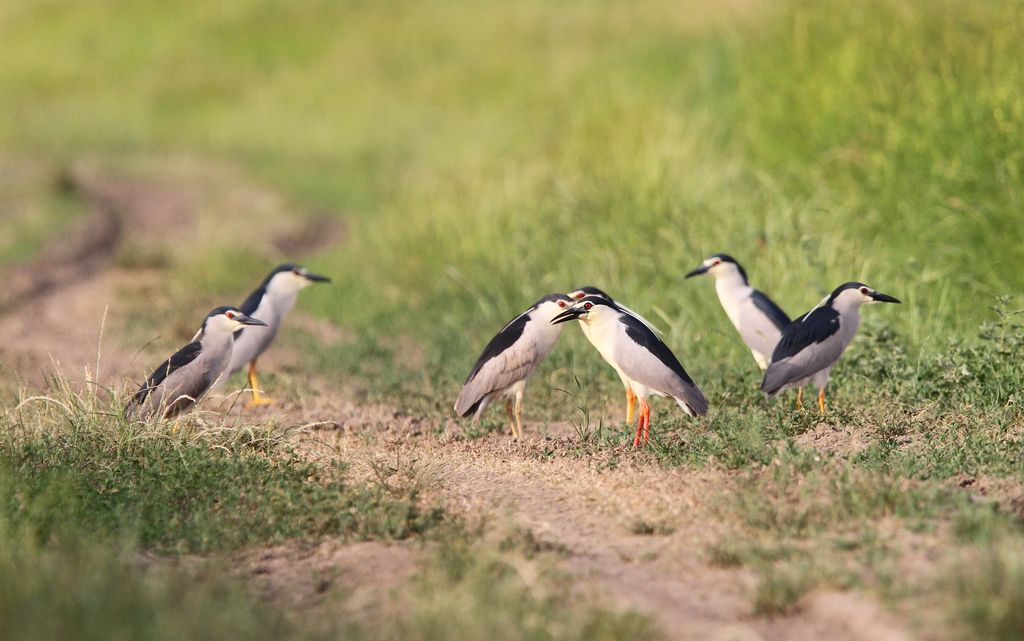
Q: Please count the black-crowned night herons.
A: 7